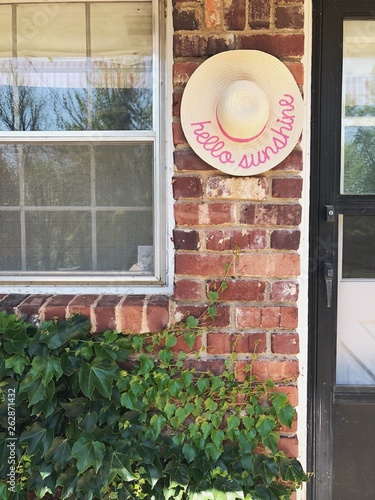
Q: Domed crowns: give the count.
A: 1